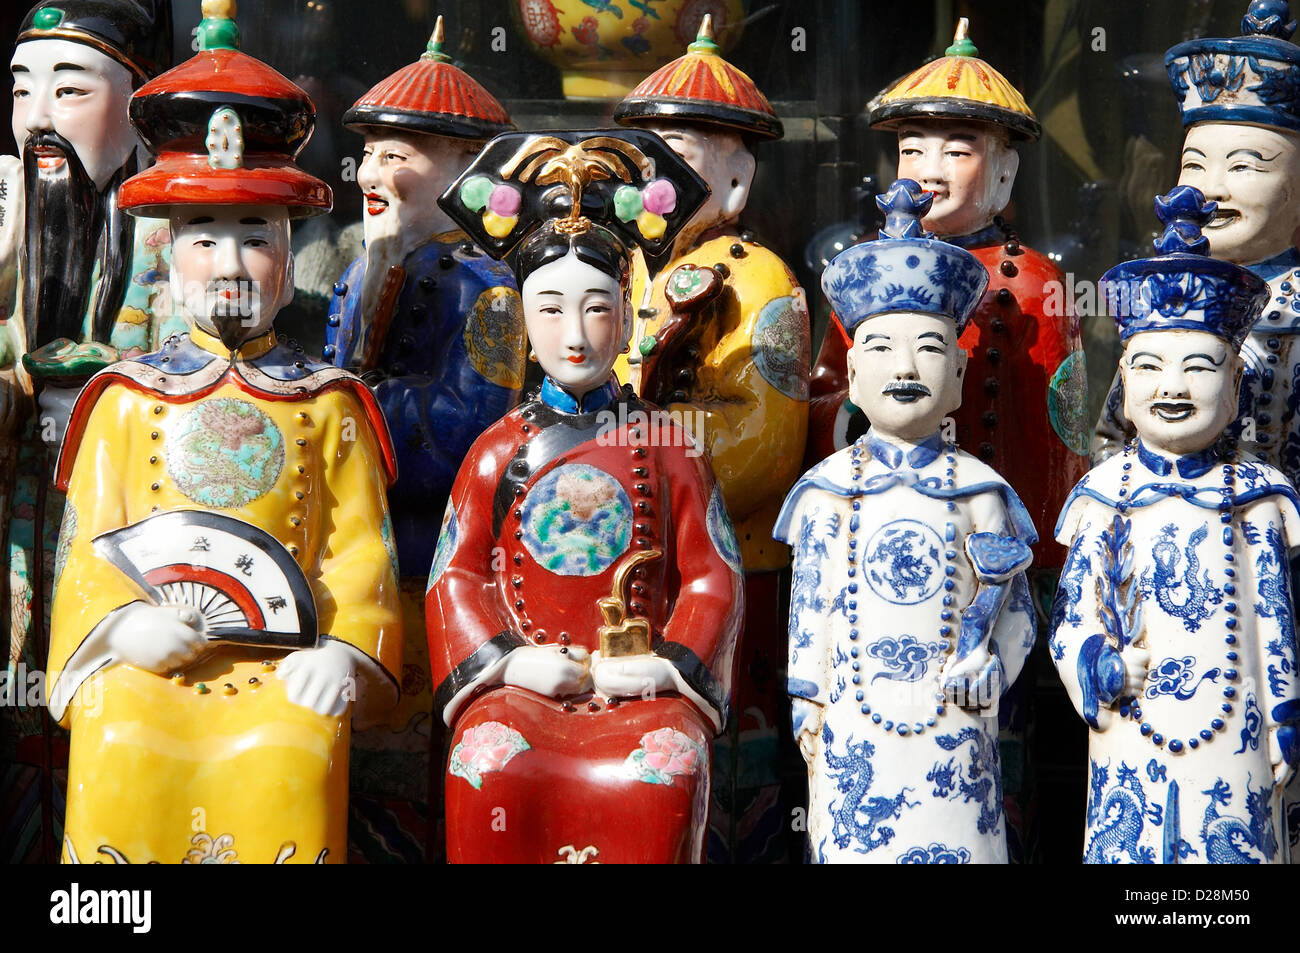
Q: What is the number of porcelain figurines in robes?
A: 9